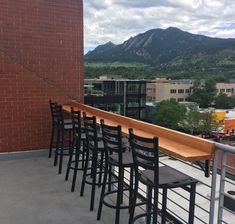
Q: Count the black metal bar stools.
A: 6